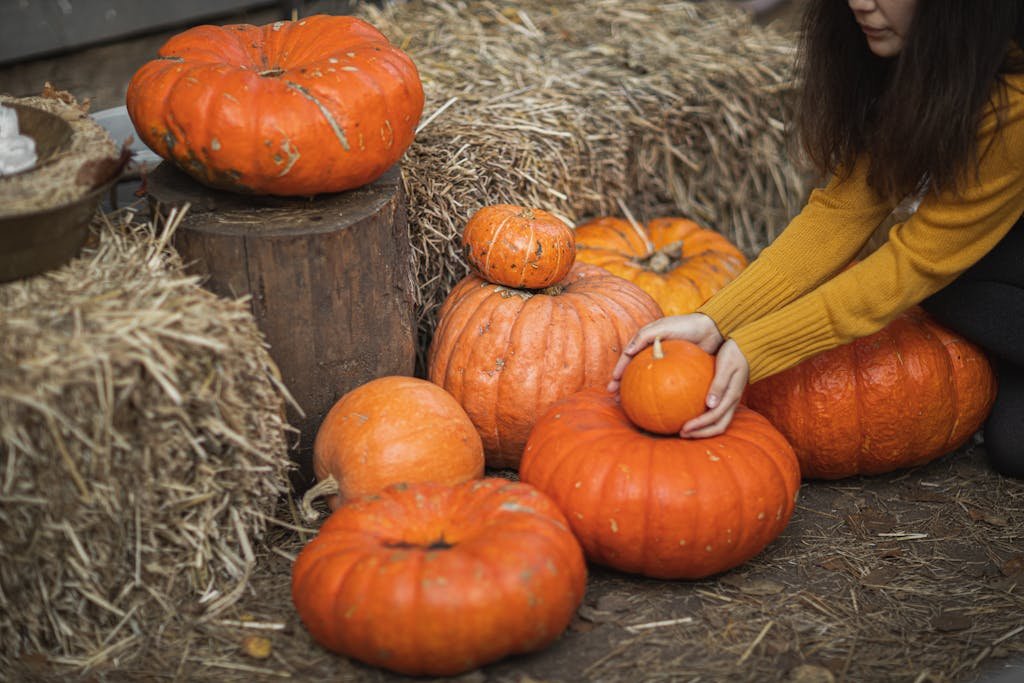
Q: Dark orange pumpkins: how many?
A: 4